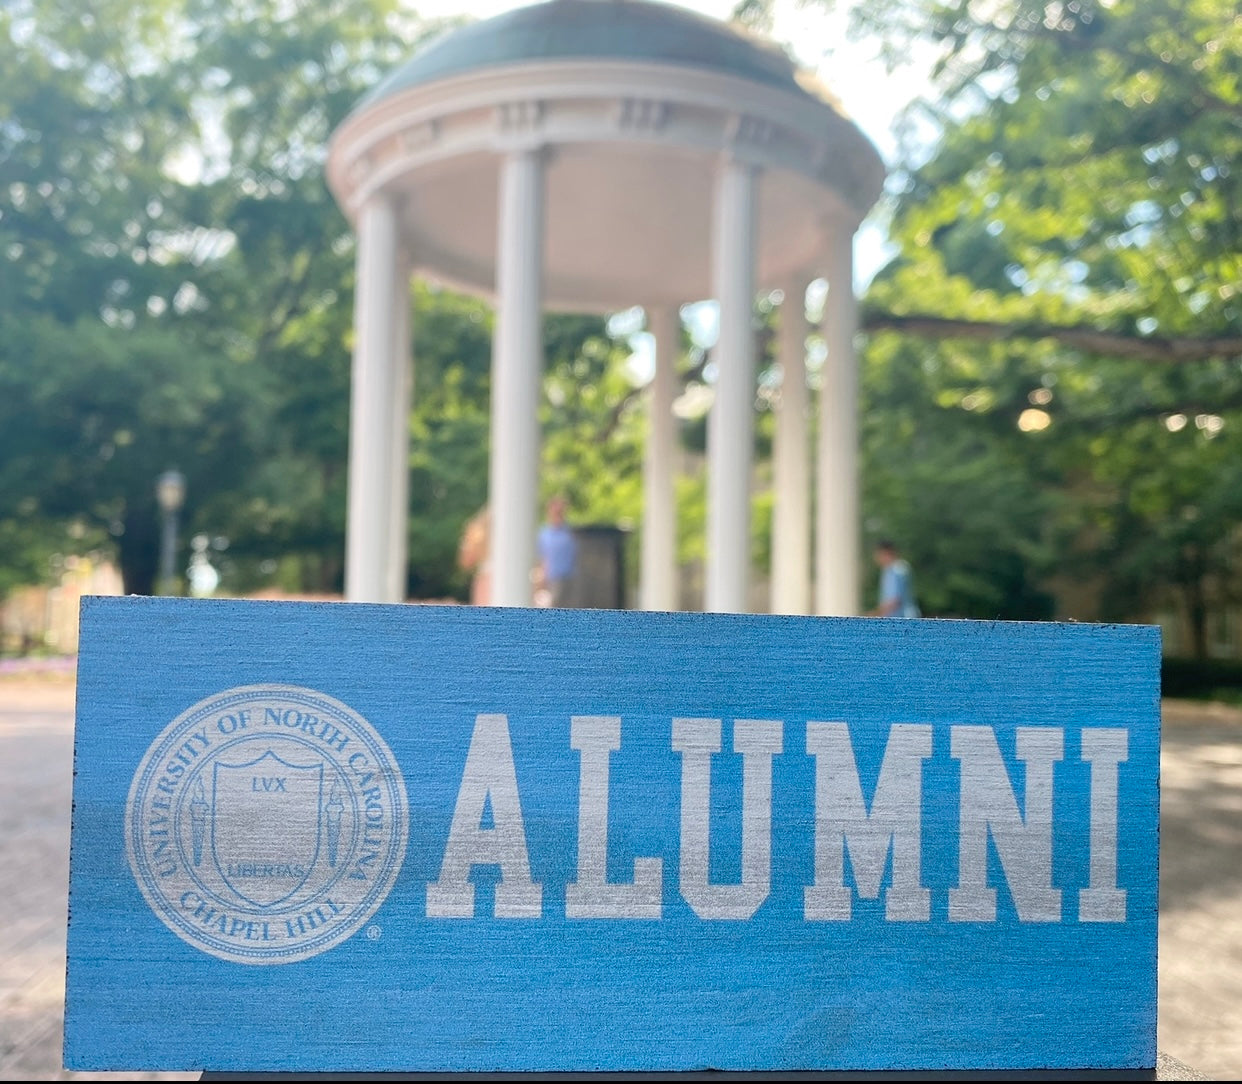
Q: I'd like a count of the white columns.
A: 7